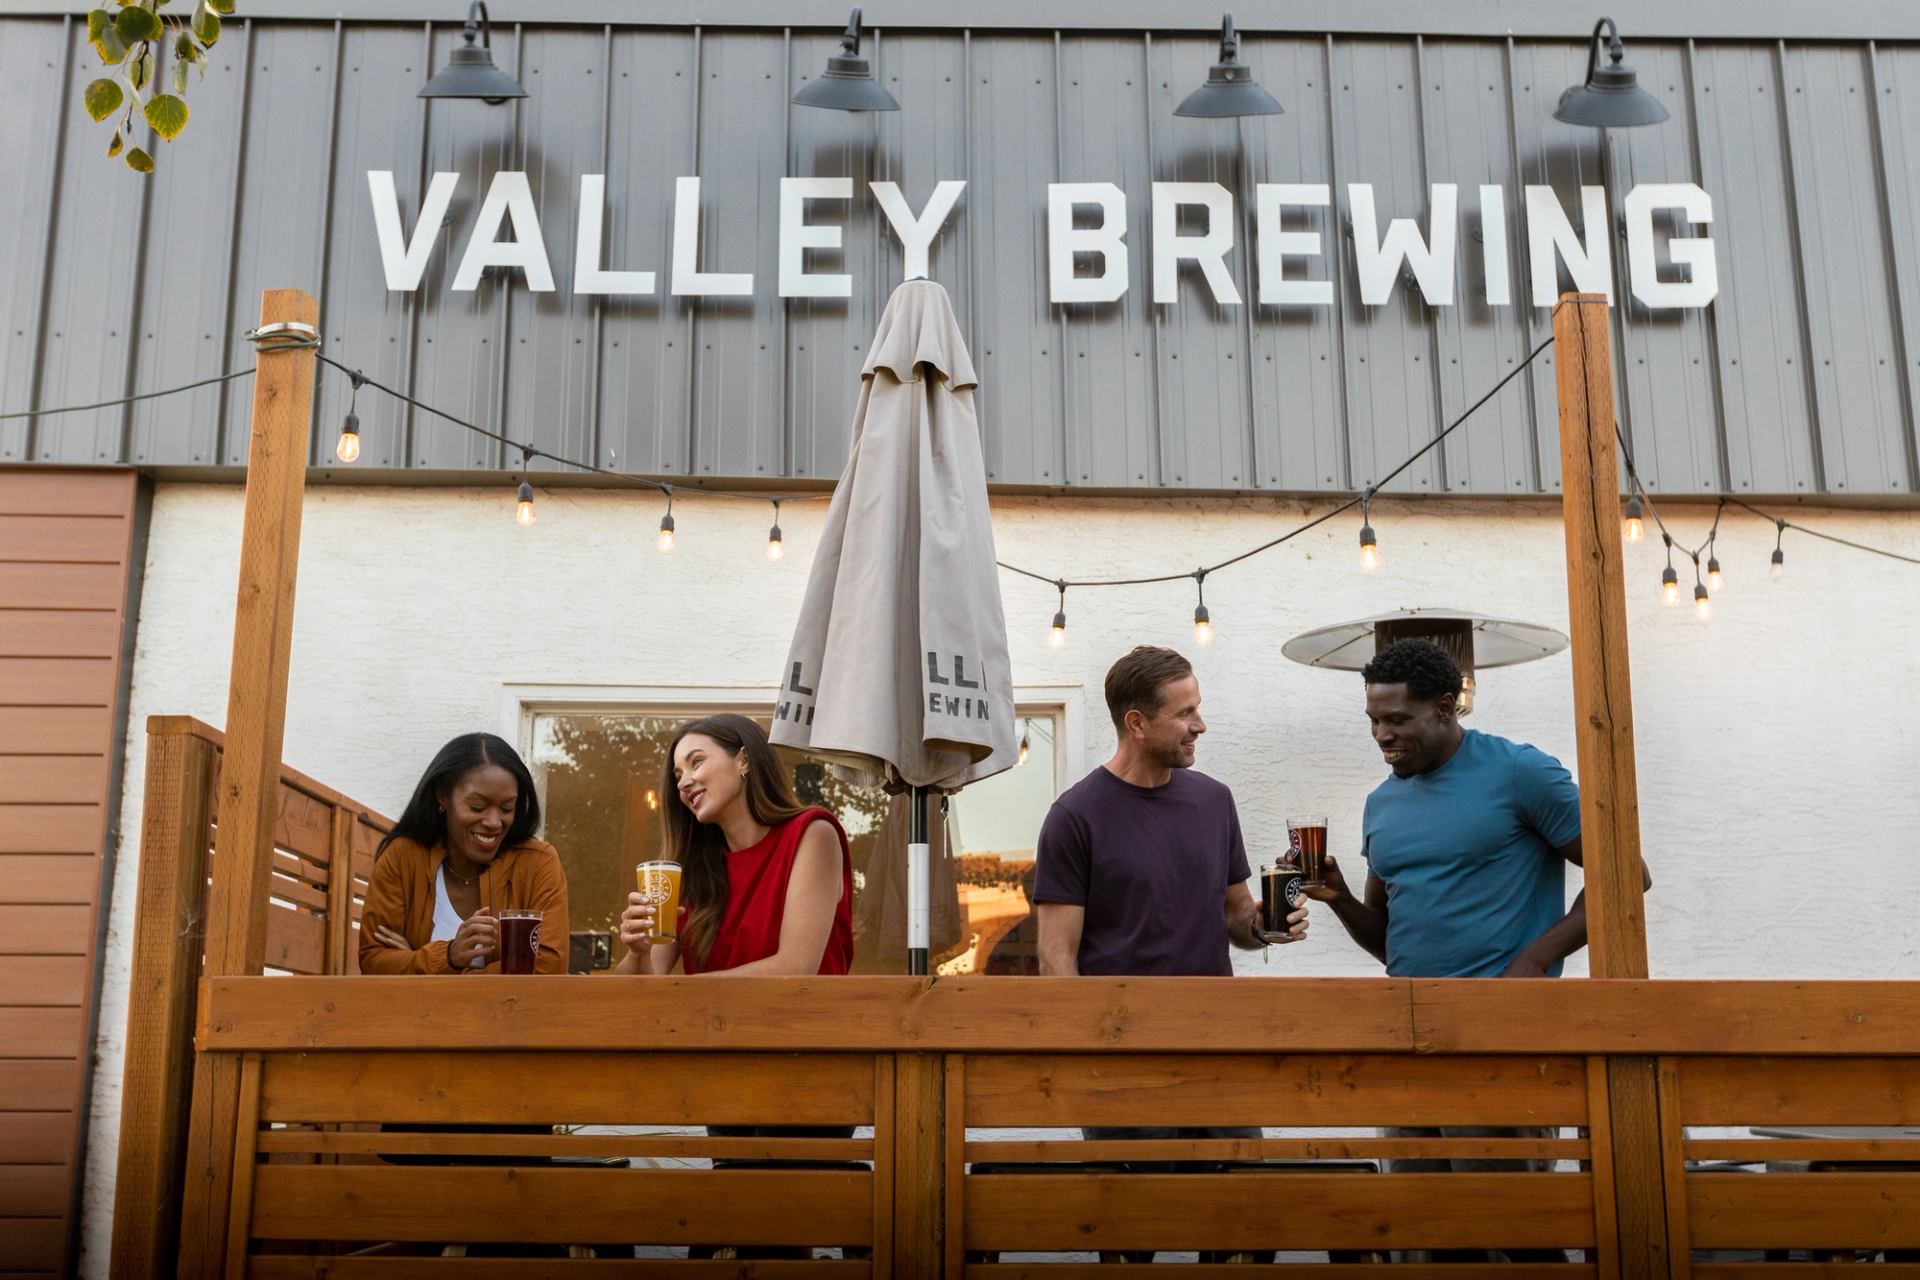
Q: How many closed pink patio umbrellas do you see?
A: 0